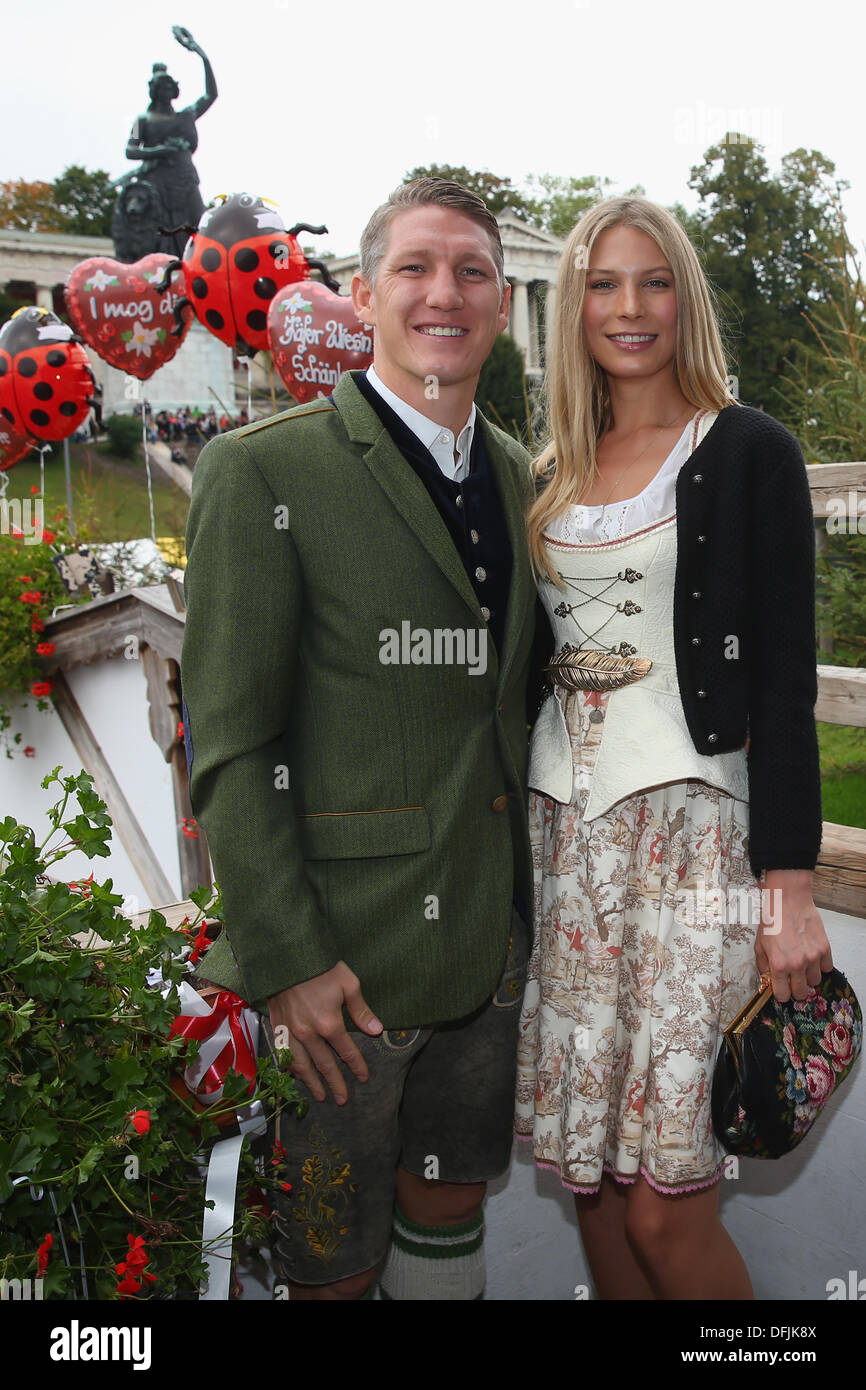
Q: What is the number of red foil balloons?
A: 5